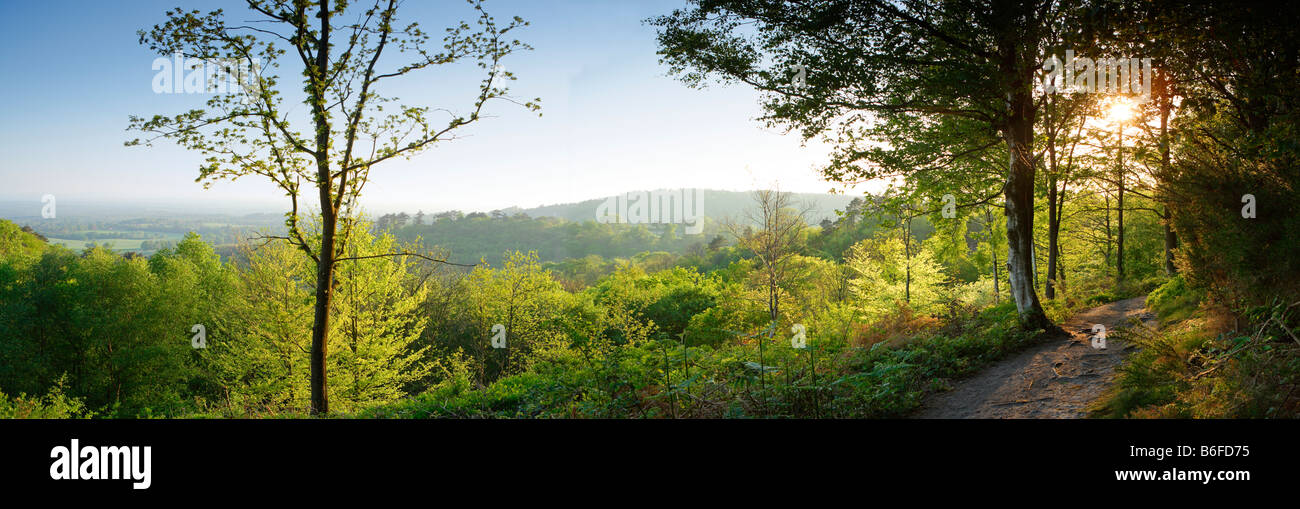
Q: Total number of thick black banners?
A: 1